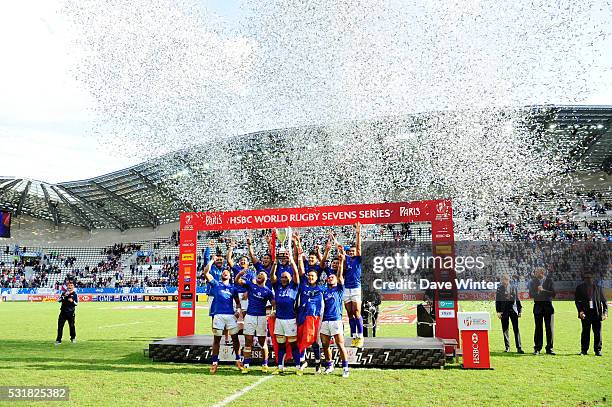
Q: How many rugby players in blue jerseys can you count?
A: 12